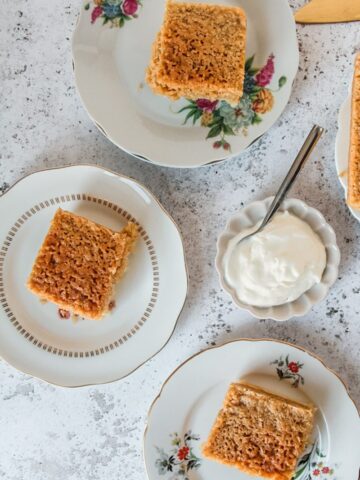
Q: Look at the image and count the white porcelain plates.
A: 4